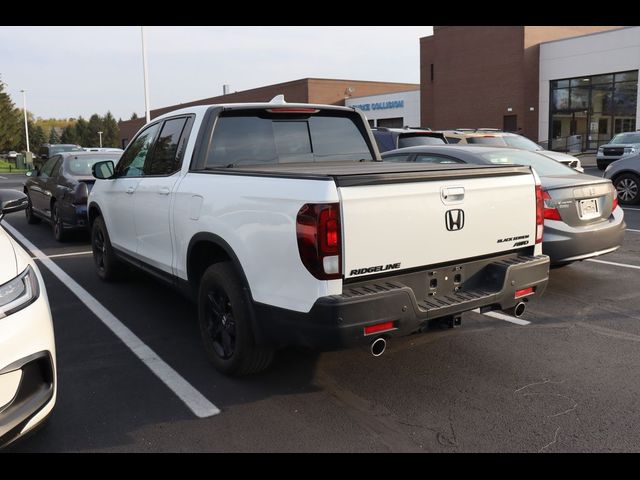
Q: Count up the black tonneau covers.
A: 1